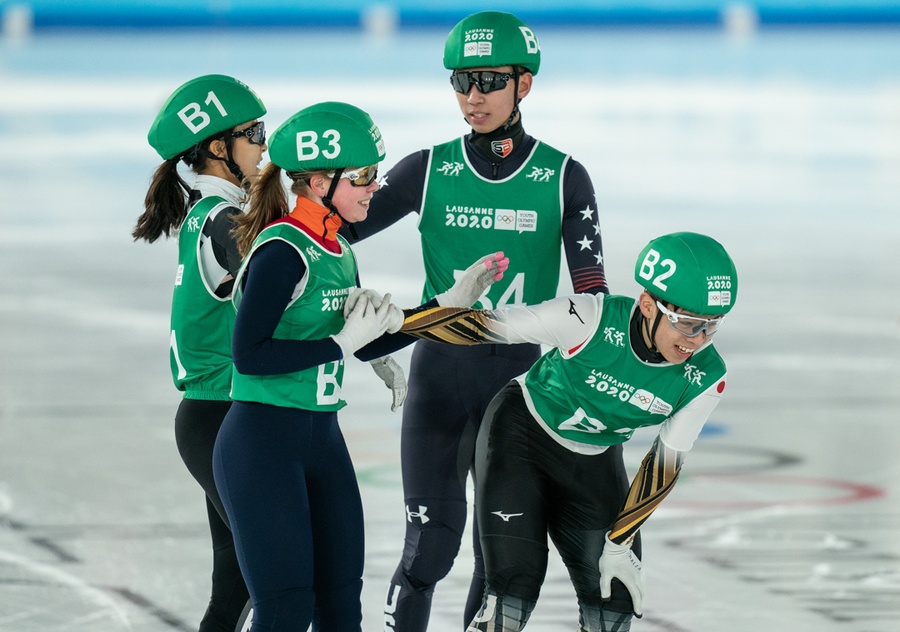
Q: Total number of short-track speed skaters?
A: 4